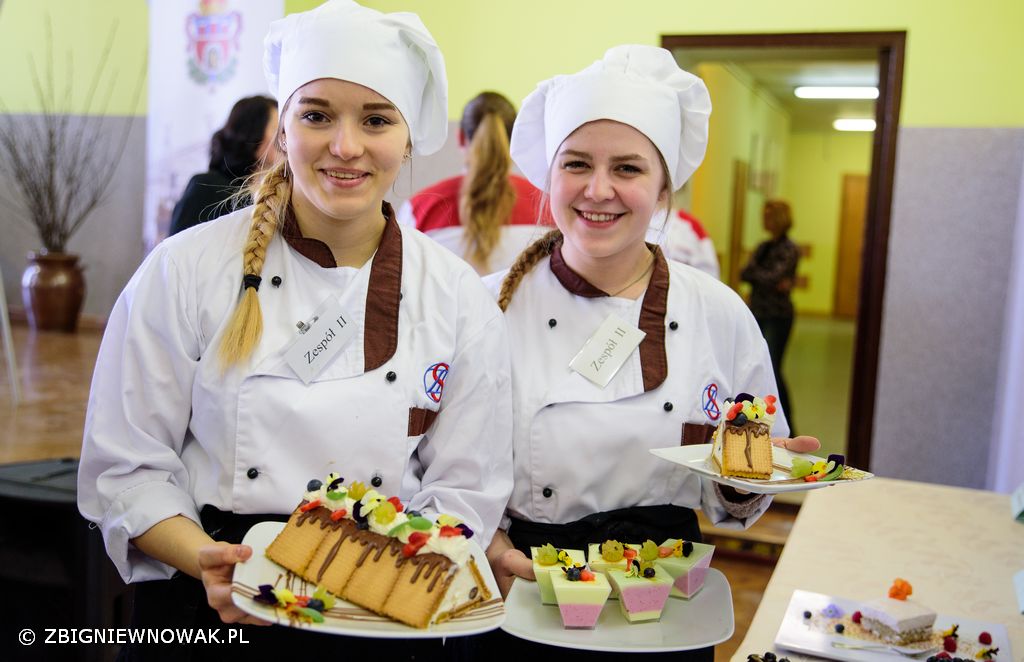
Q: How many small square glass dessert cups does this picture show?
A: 5